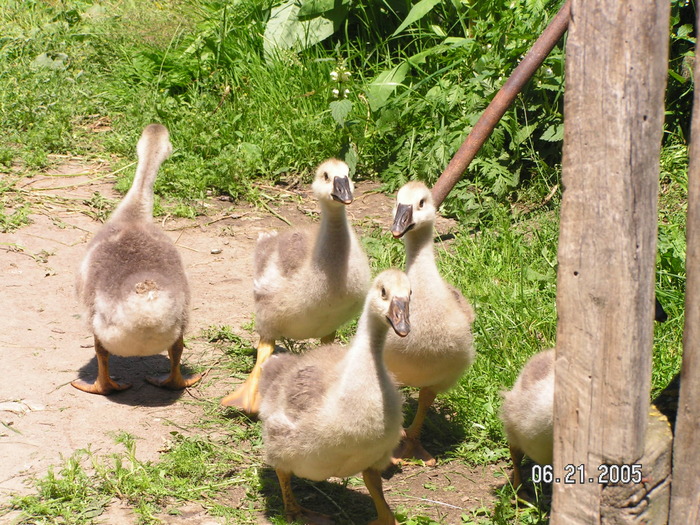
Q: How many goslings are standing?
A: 5